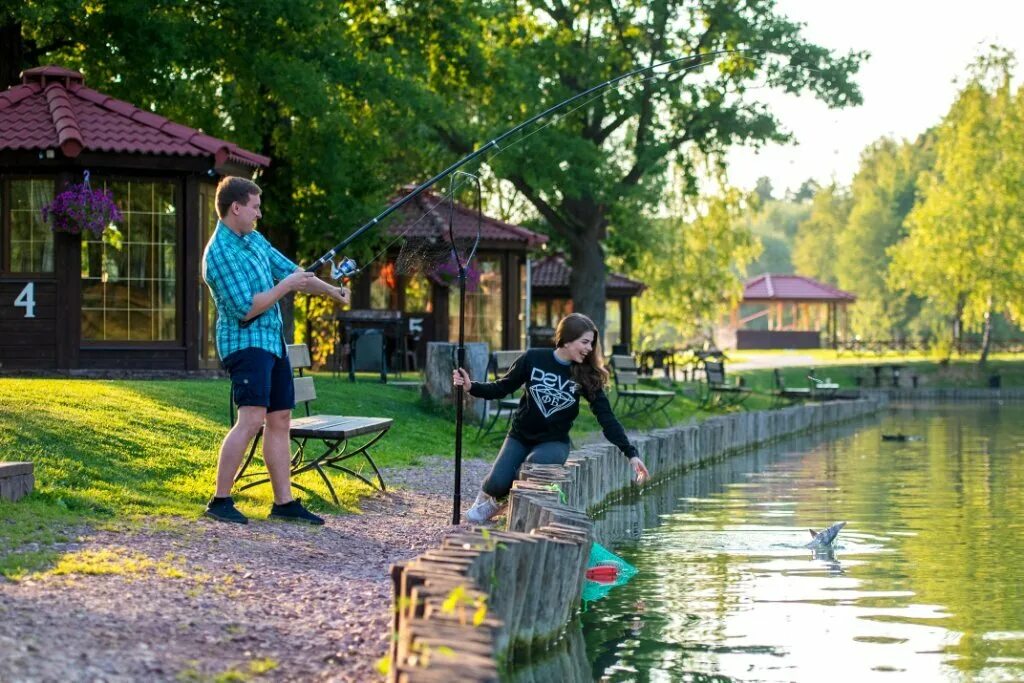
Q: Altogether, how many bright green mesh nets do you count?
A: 1